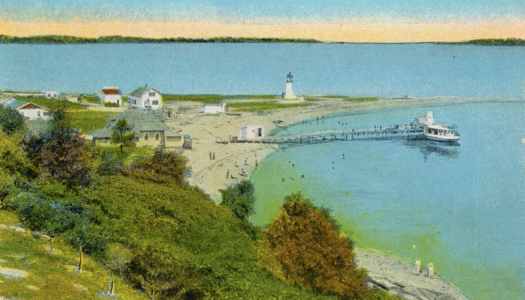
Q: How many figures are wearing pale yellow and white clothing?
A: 2